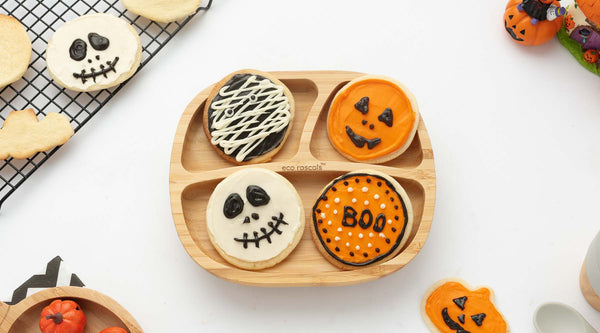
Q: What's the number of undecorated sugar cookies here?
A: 3